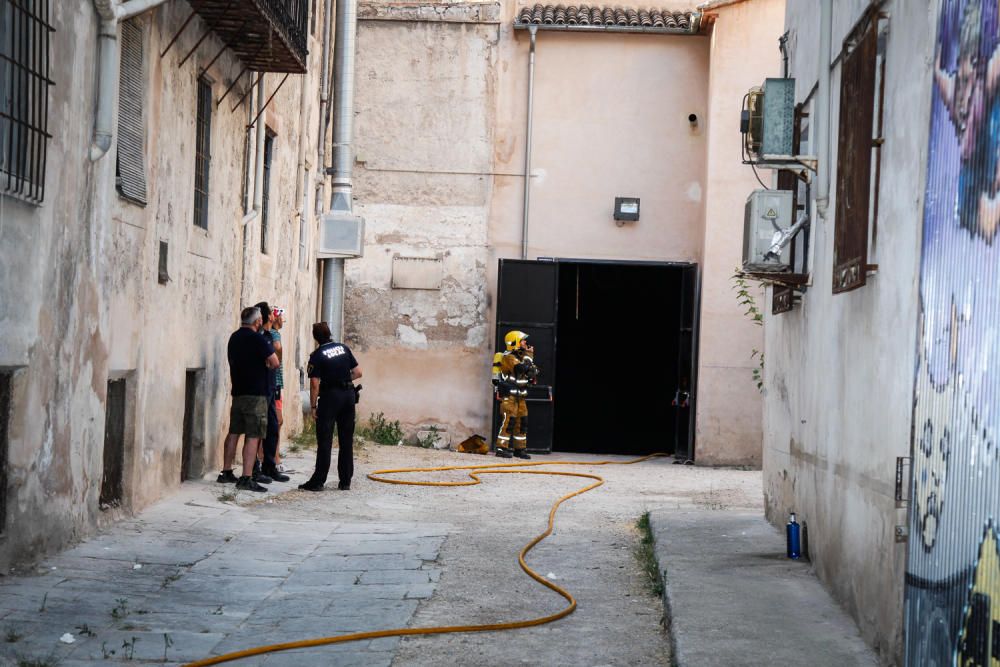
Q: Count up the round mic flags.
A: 0